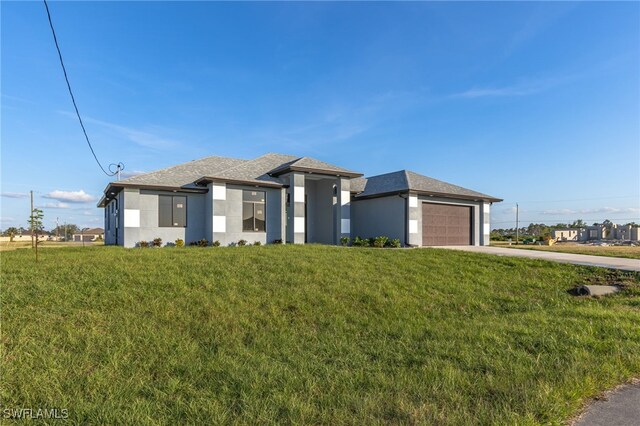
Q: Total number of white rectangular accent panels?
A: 11